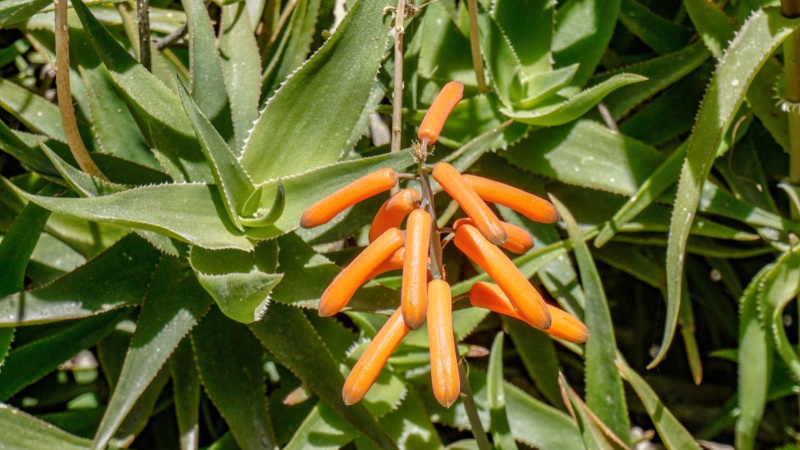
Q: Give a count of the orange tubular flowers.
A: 13